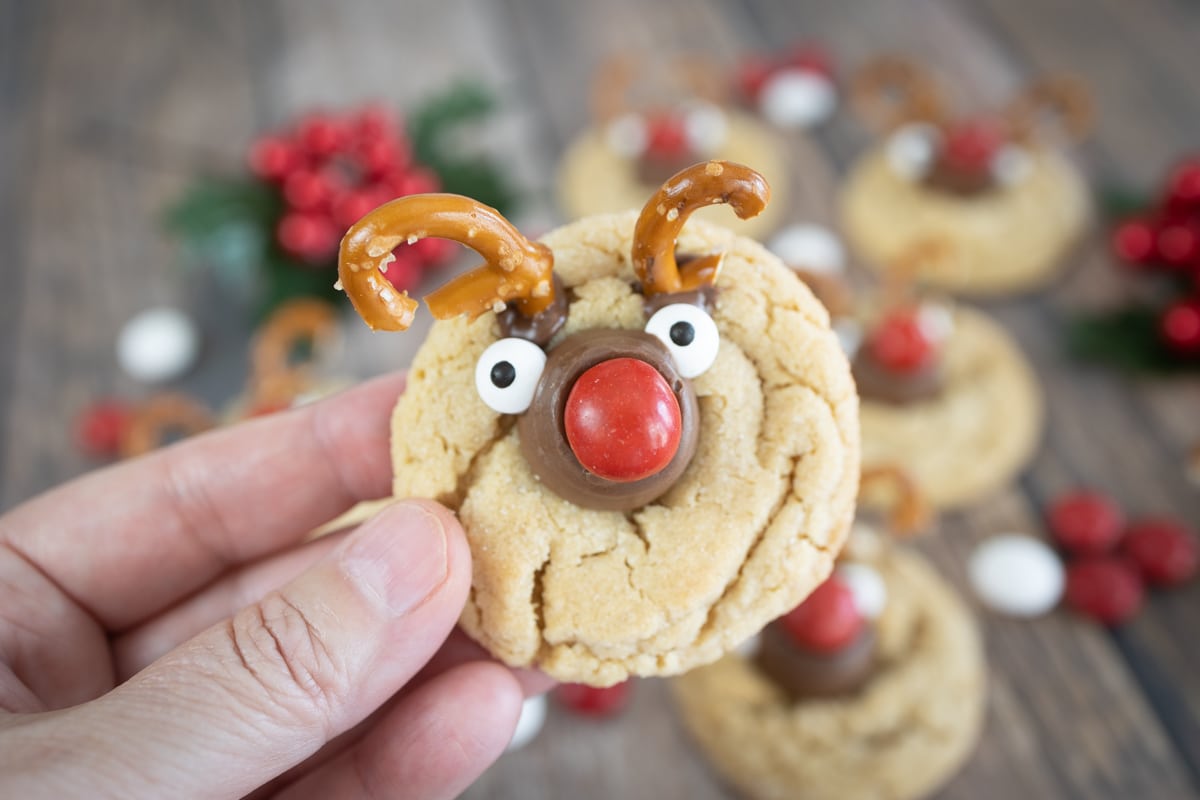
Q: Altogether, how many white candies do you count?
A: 5